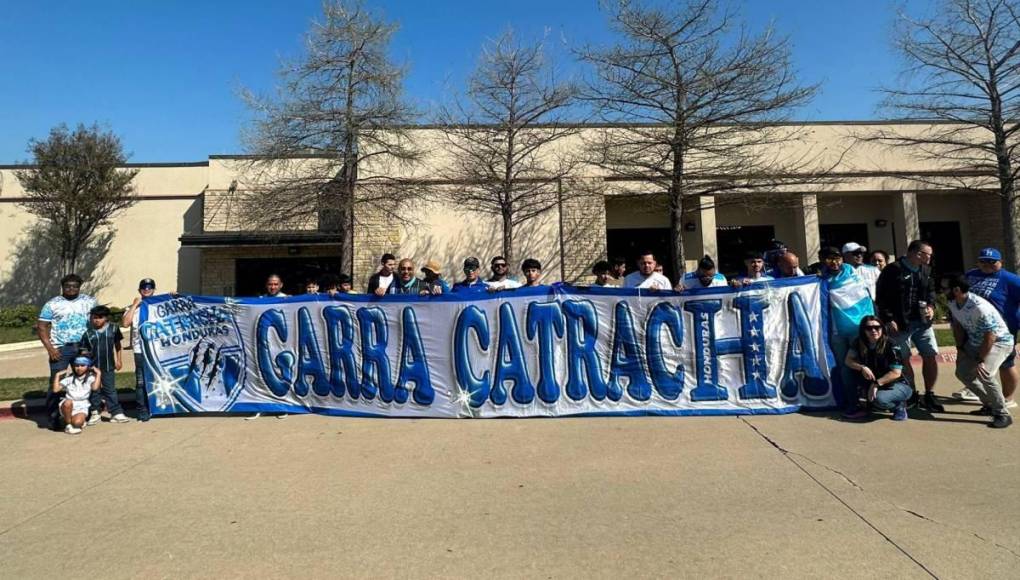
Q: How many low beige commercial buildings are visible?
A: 1